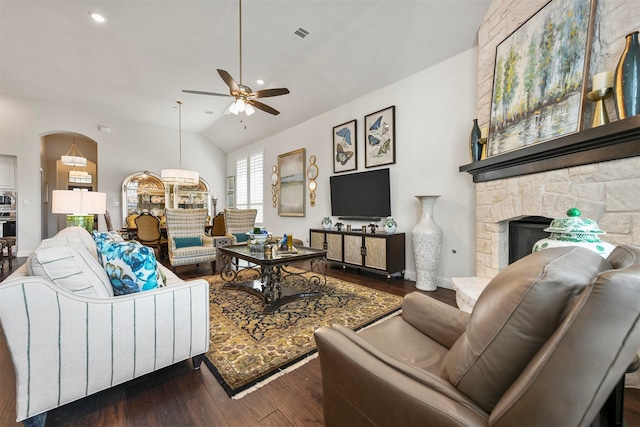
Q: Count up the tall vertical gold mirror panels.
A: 2